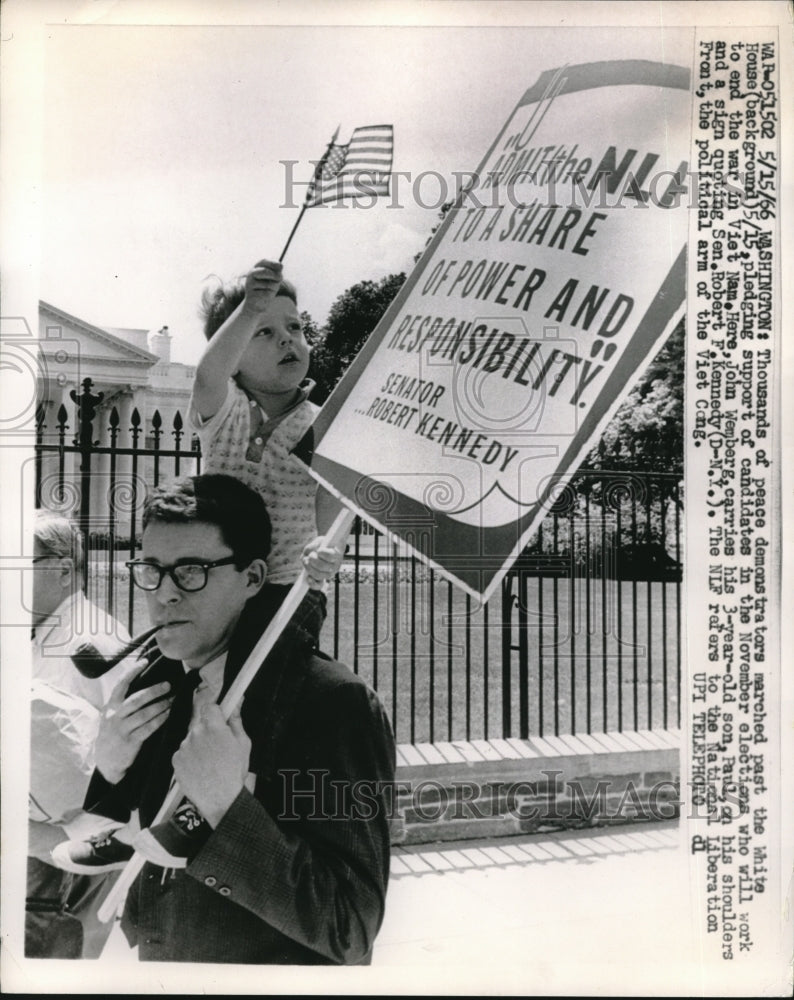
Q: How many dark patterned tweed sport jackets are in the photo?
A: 1